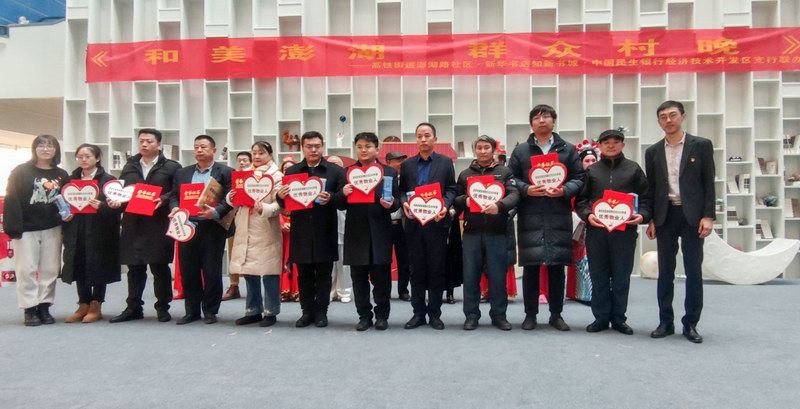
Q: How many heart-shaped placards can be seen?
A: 10